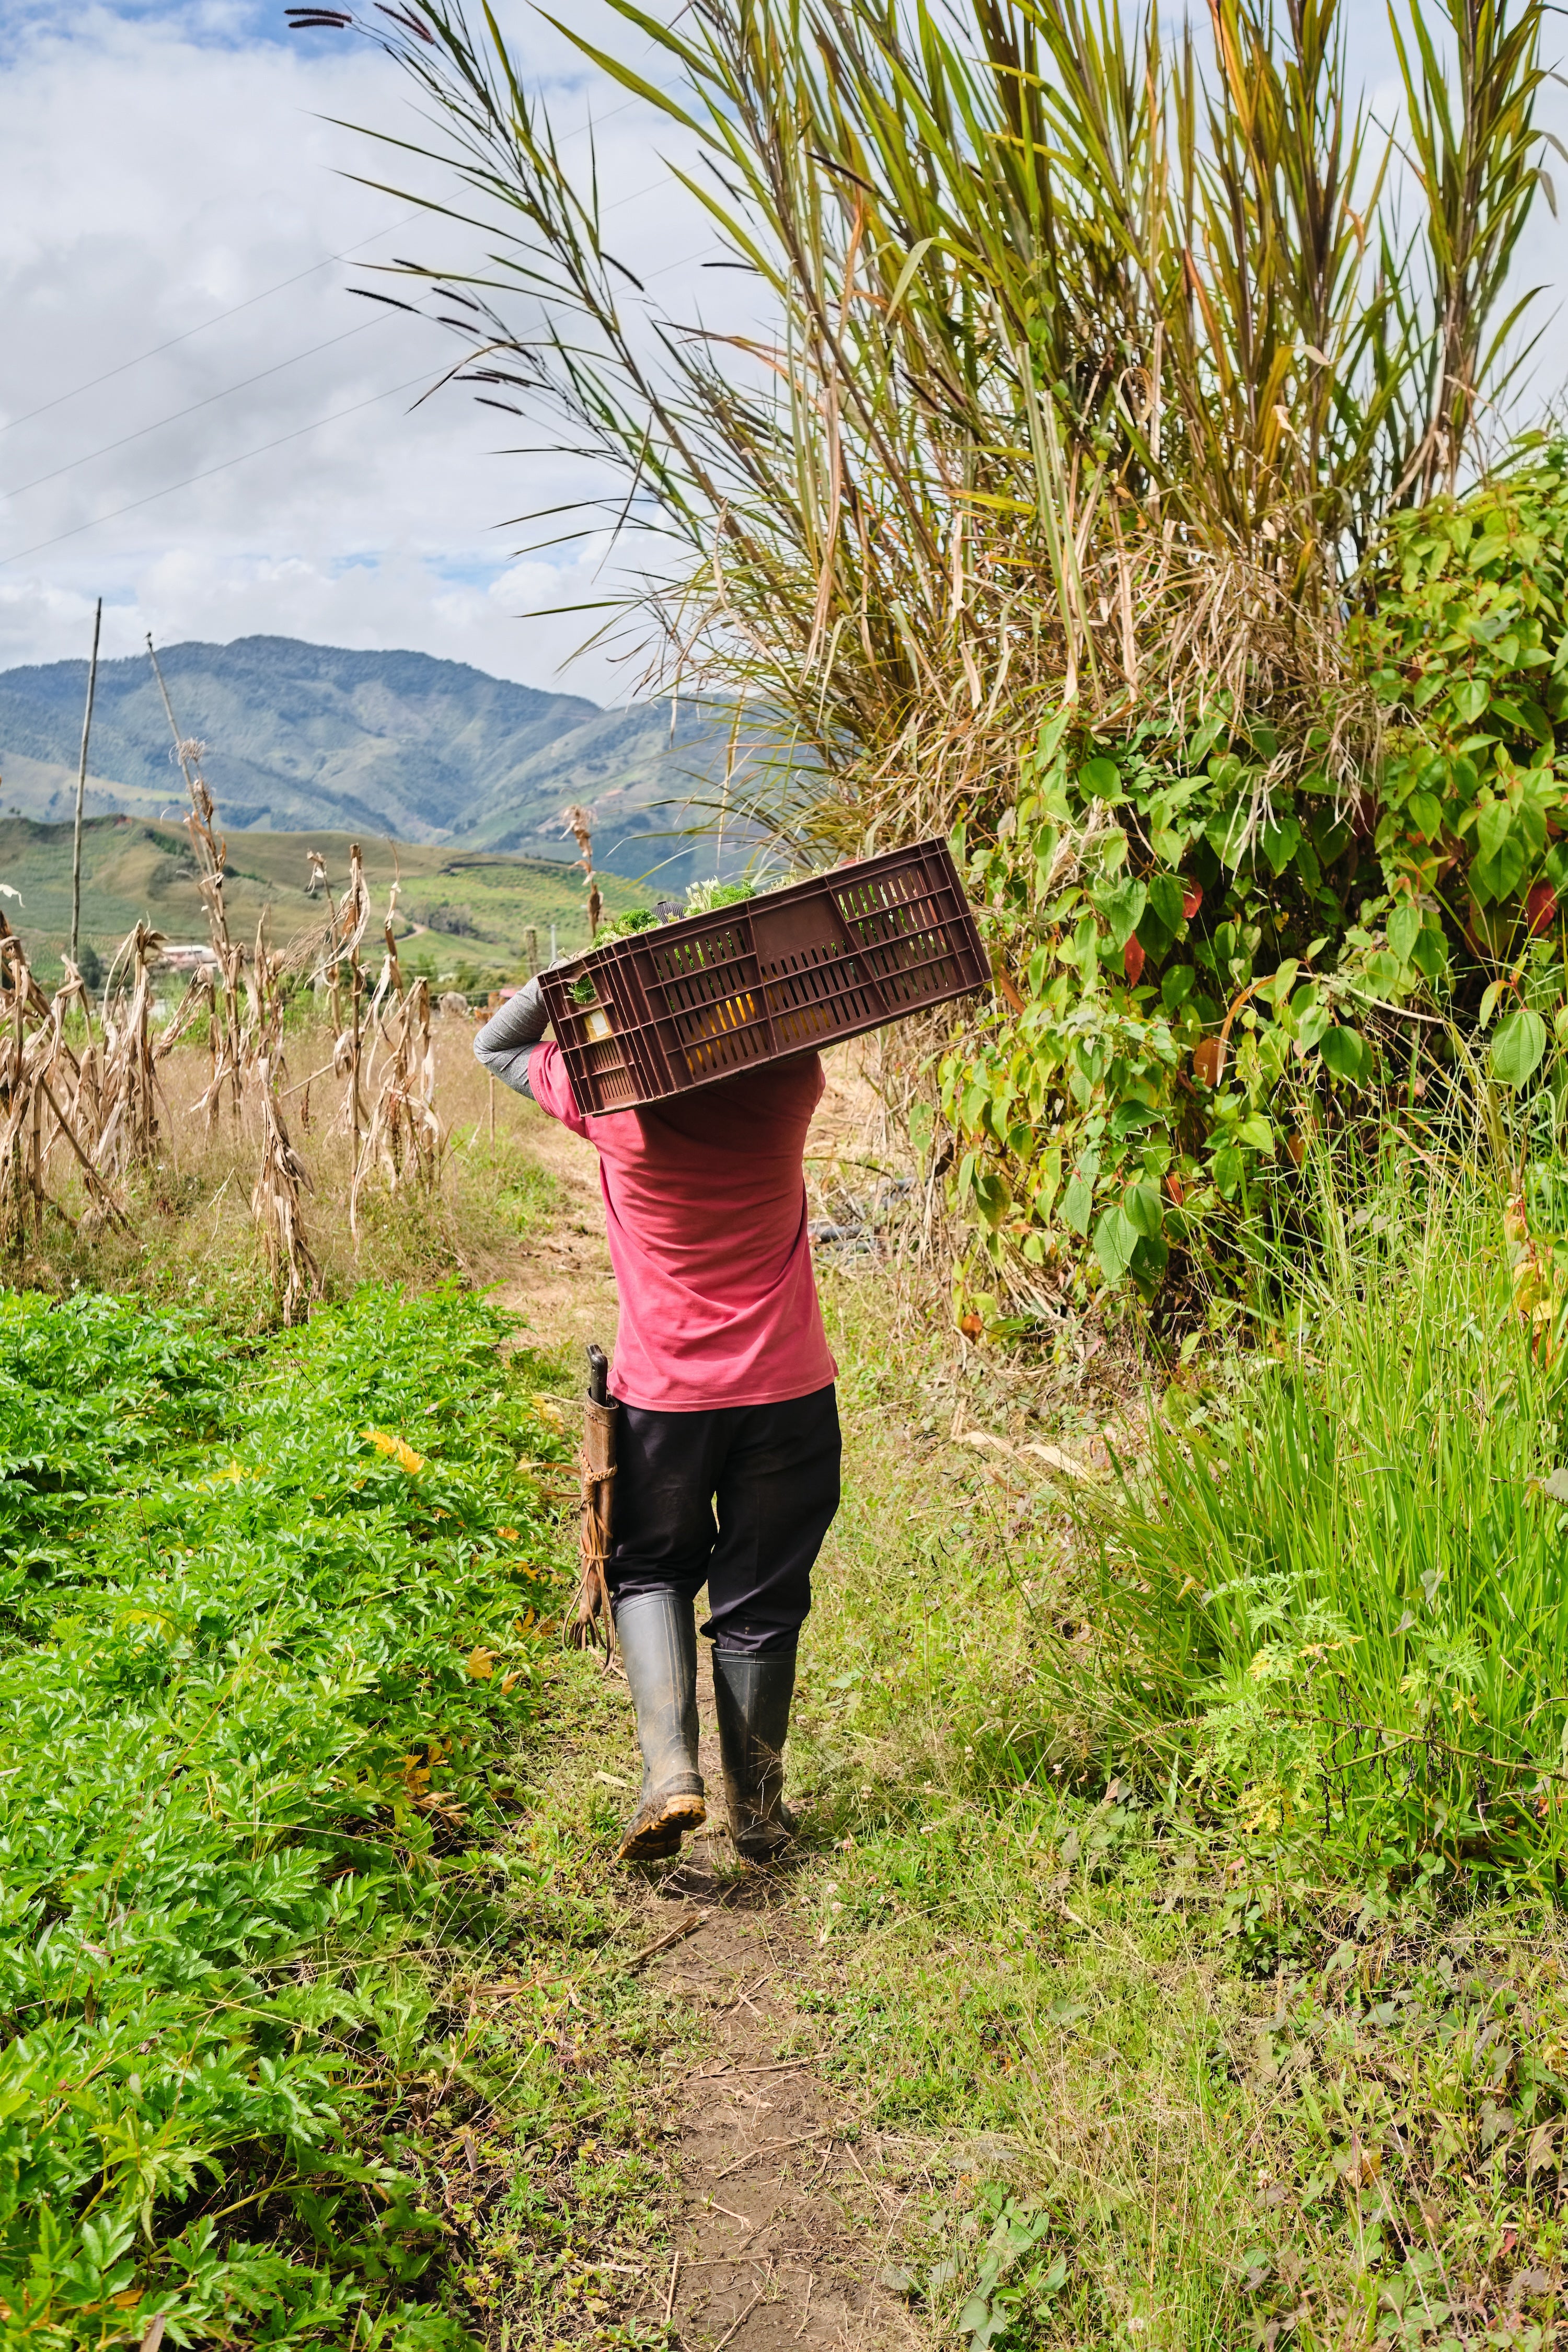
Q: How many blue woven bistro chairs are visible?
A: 0